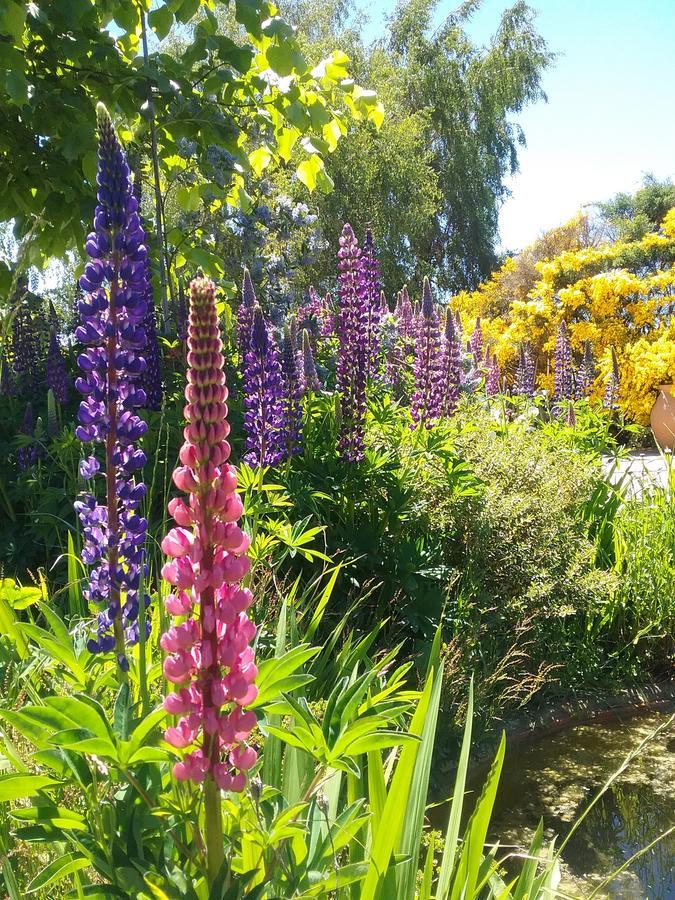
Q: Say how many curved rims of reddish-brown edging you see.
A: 1